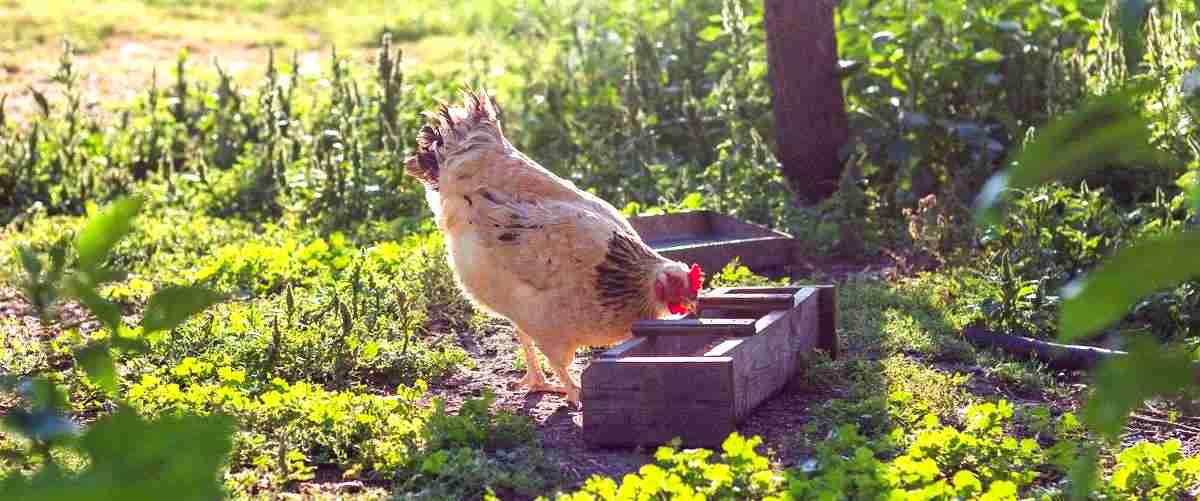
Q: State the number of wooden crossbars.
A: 2